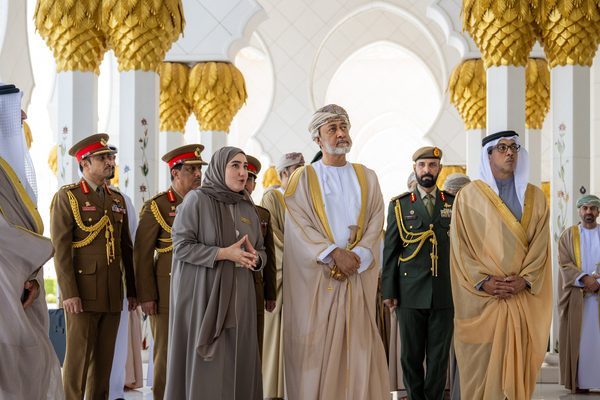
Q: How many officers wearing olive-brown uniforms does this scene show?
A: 3